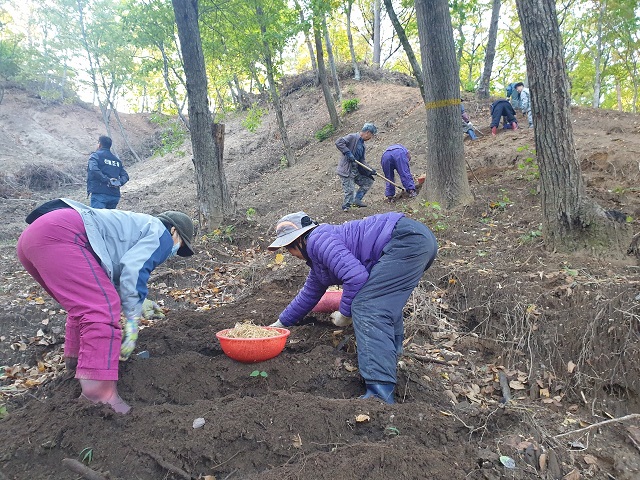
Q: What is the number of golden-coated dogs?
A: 0